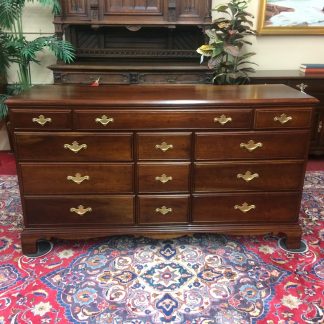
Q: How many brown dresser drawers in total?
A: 12